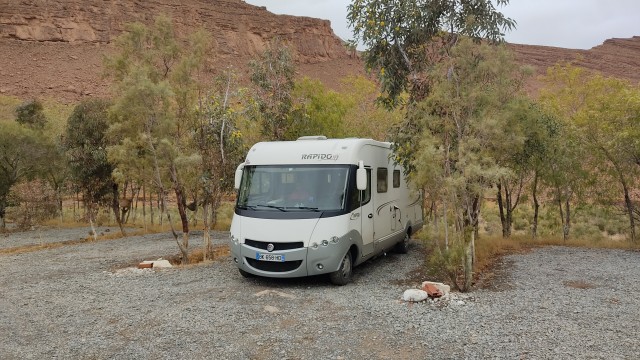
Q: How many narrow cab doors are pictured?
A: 1